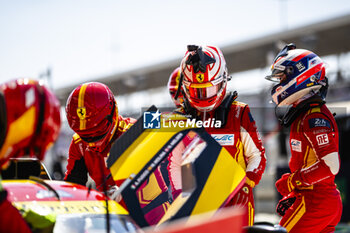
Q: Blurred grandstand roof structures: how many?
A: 1